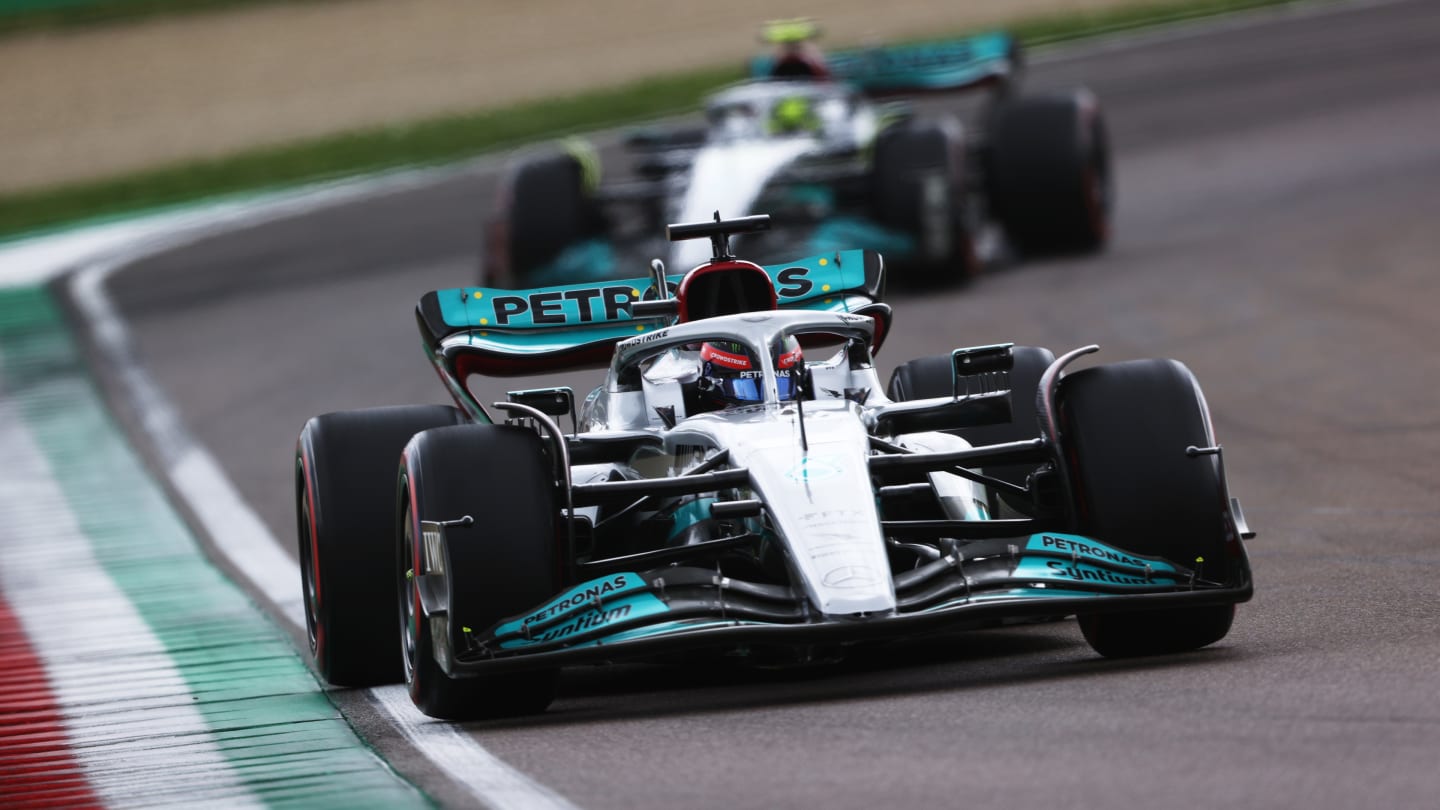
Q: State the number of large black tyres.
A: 7